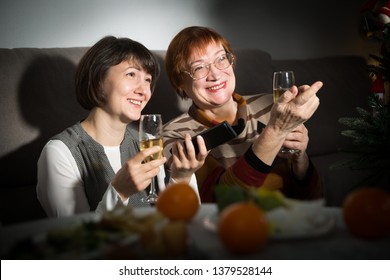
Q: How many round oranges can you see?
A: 3